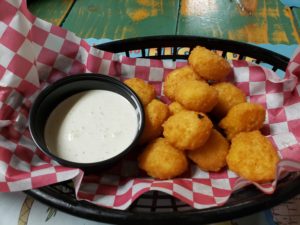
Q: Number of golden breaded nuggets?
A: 12